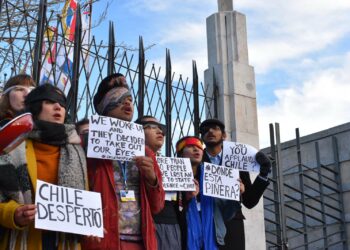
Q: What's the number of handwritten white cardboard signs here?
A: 5